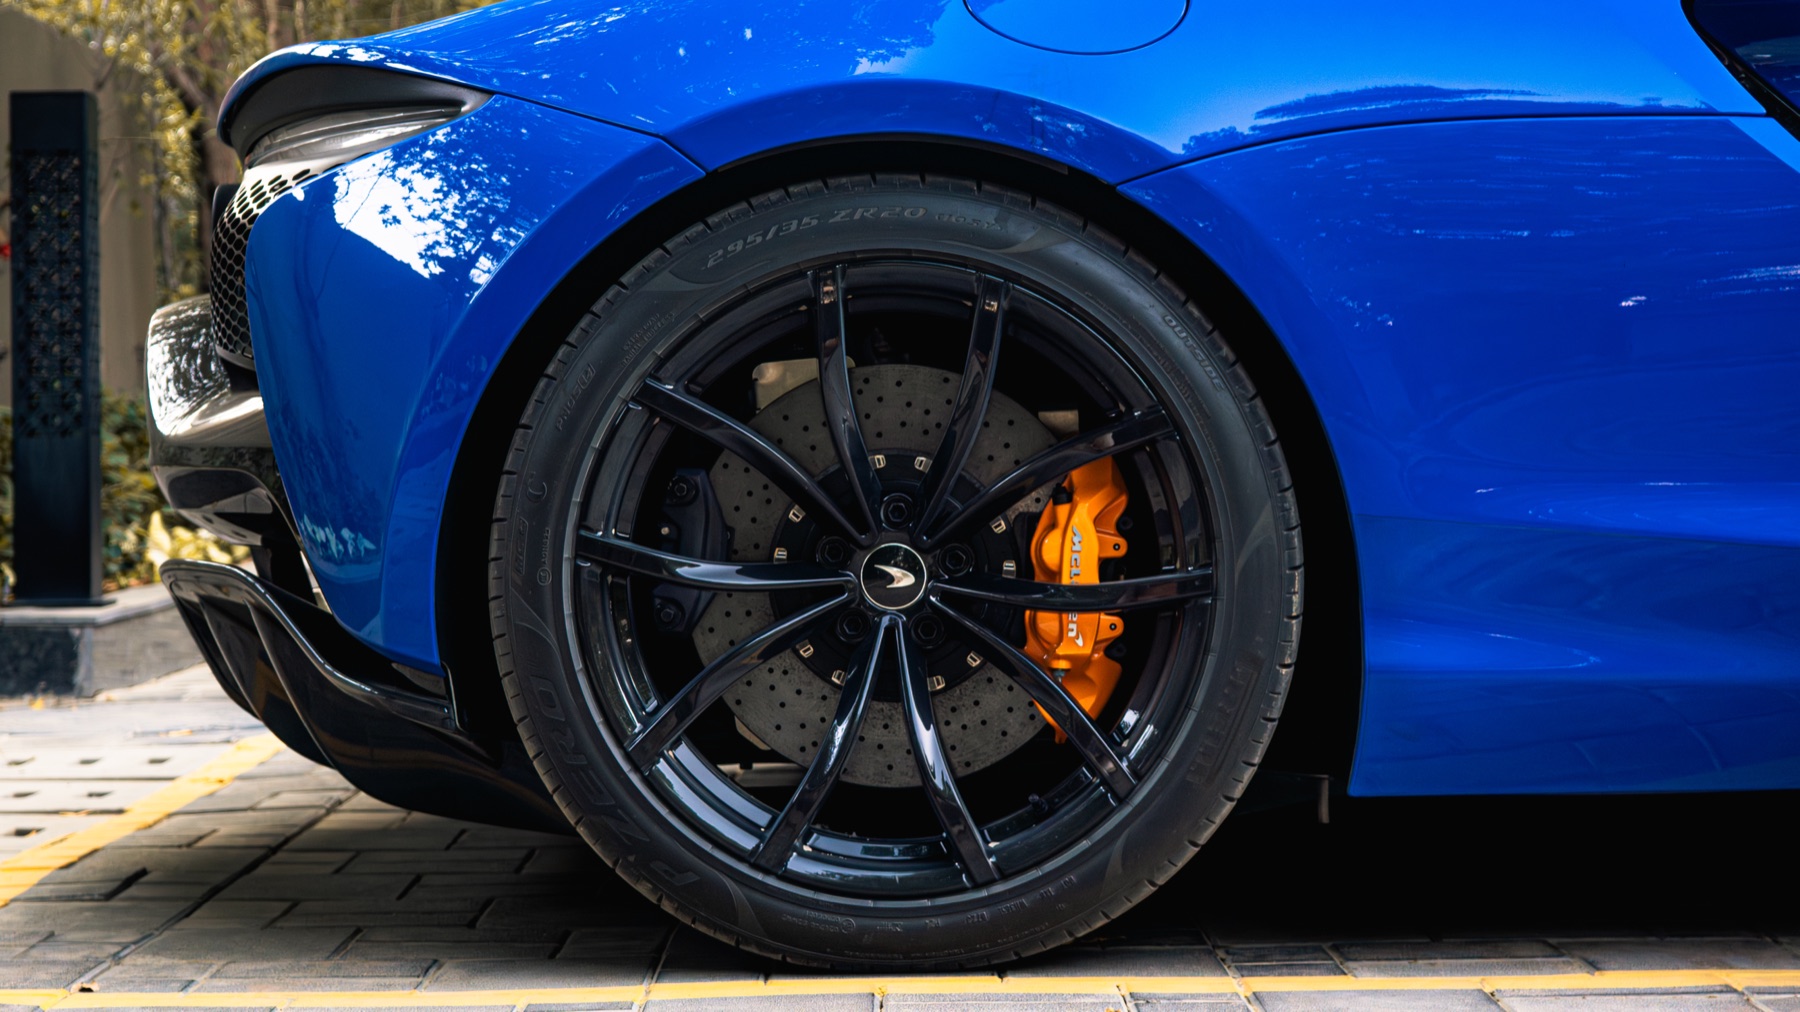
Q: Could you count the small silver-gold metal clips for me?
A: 10